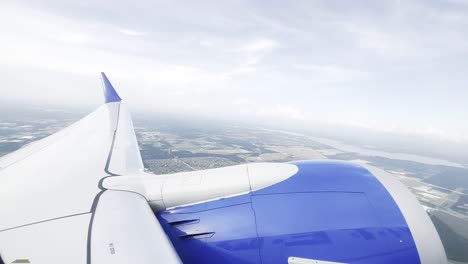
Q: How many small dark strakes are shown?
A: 2